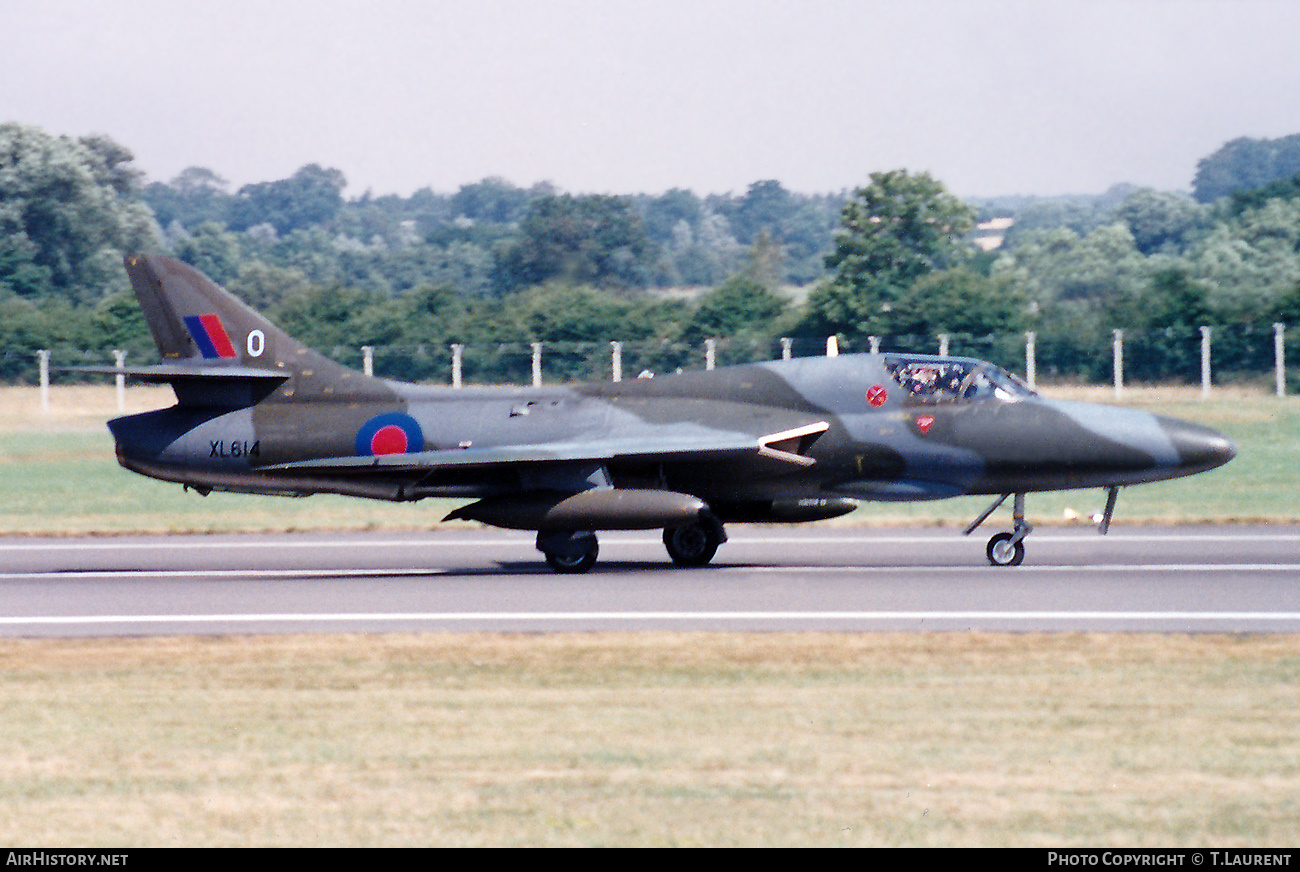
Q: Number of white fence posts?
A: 14